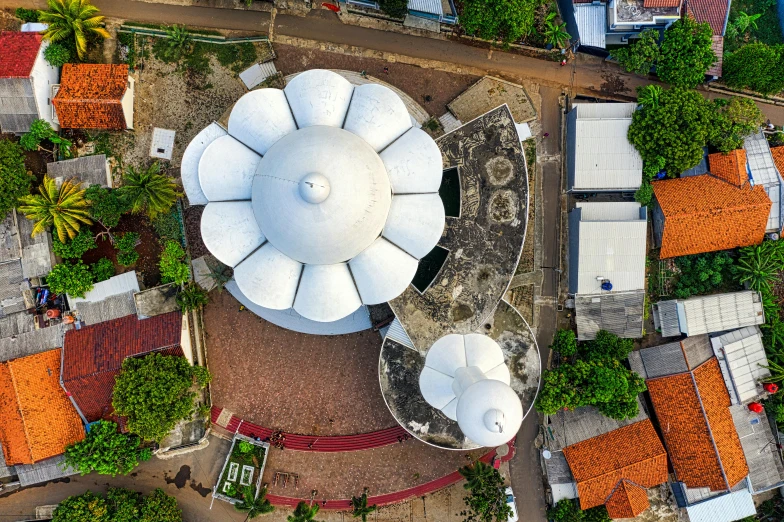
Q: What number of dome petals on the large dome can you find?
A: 10